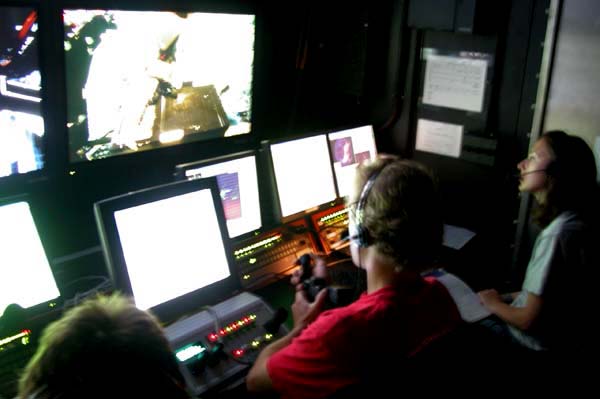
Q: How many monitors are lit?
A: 7